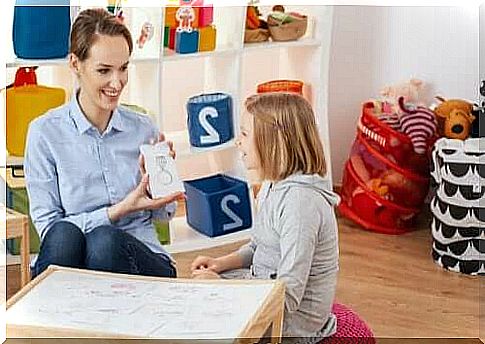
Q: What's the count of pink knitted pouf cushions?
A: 1